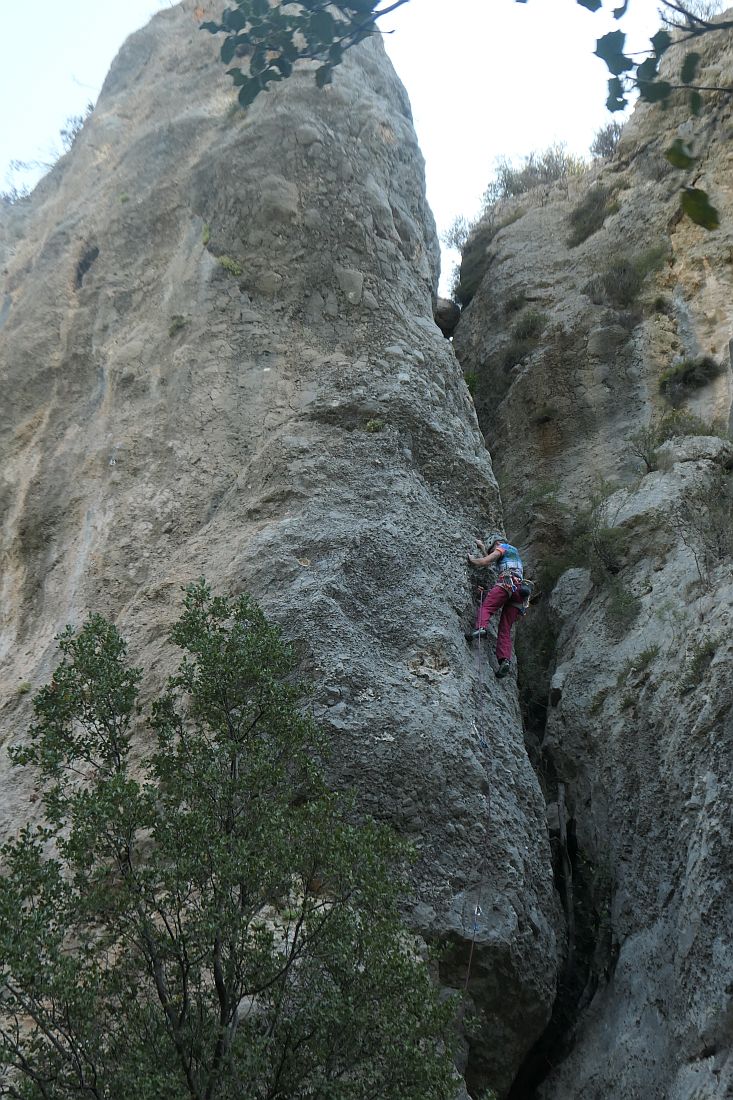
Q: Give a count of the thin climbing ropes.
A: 1